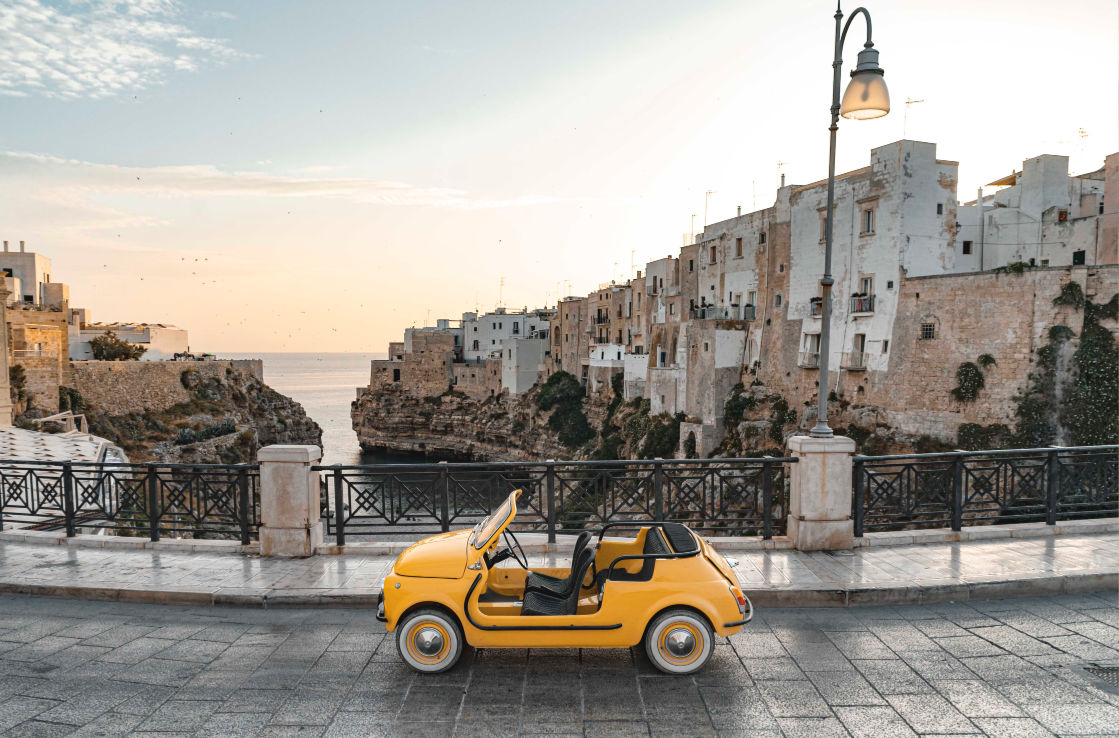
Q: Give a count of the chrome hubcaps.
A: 2